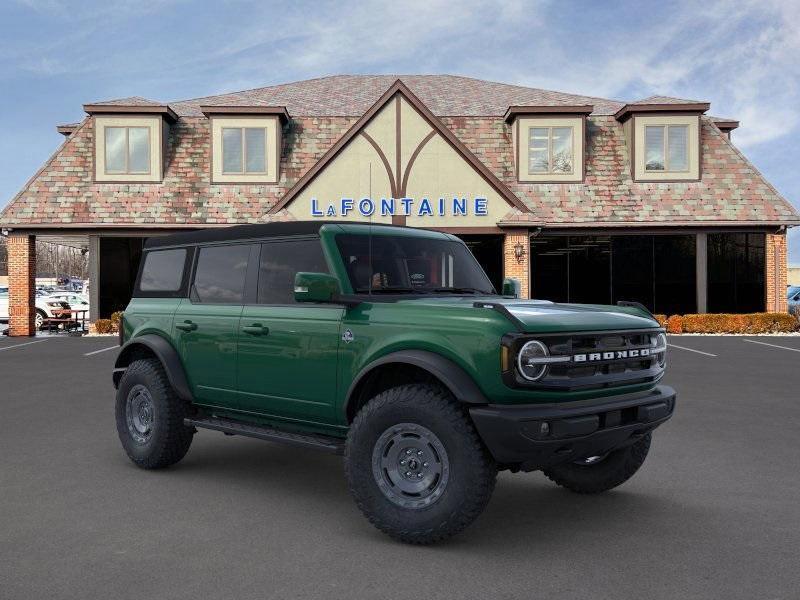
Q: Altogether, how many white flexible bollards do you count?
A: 0